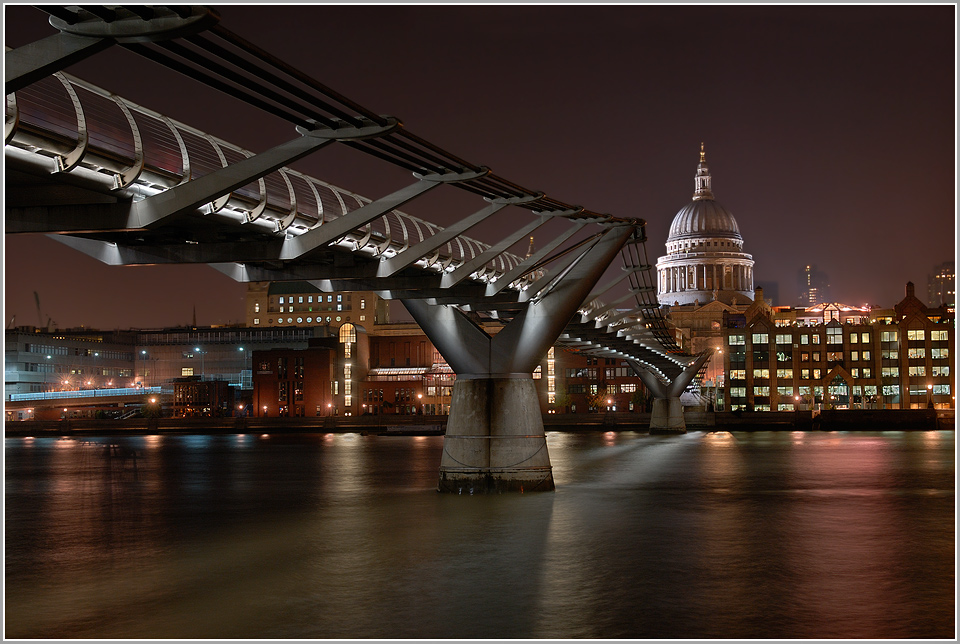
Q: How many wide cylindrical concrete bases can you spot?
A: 2